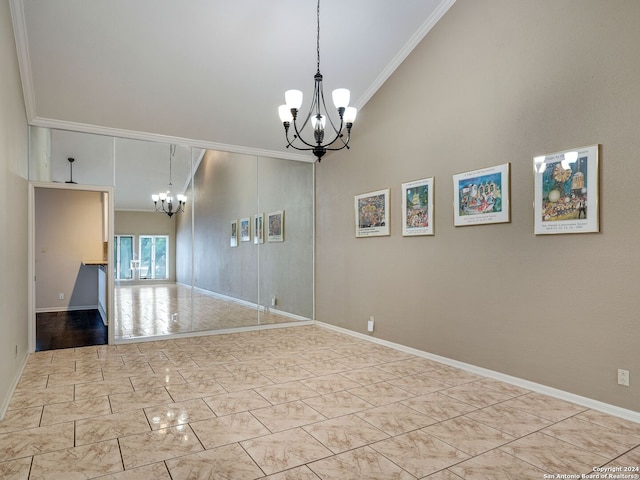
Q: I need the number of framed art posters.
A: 4